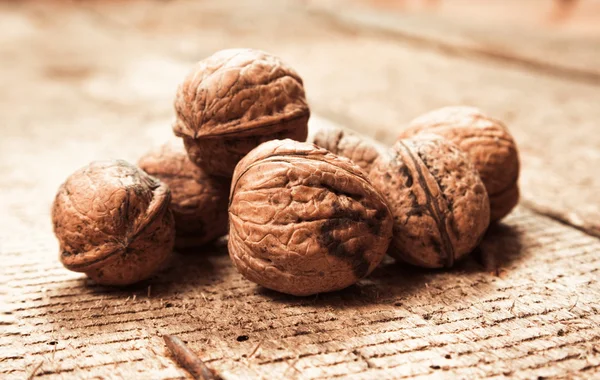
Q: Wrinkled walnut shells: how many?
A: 7